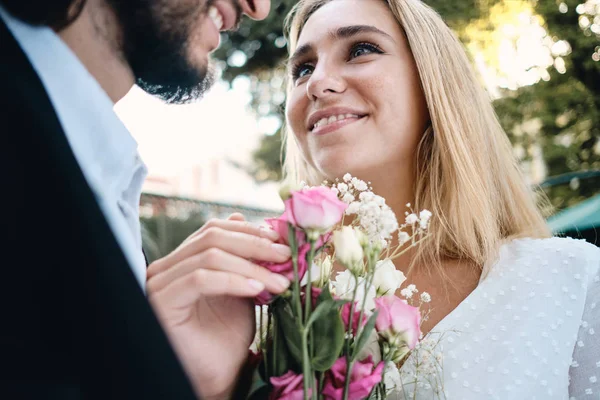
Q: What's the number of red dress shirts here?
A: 0